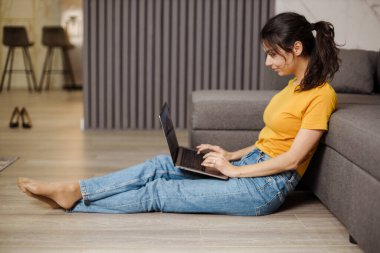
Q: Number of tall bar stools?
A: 2